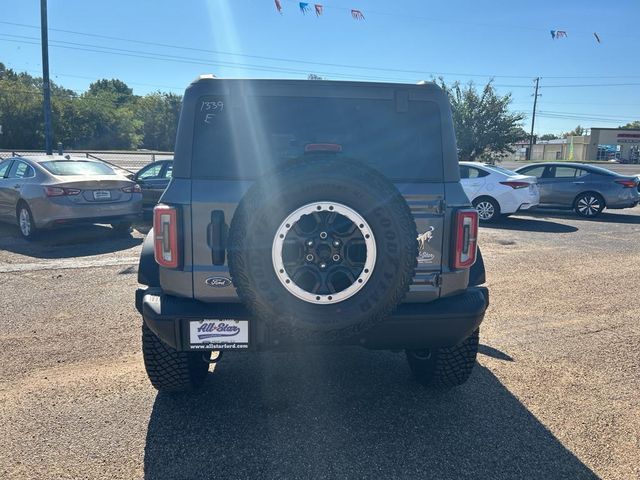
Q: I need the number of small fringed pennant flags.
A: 7